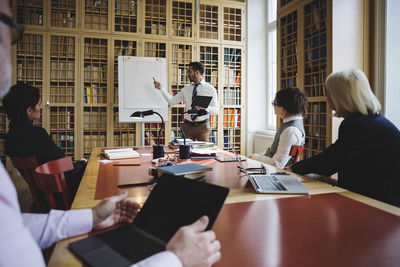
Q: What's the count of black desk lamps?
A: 2